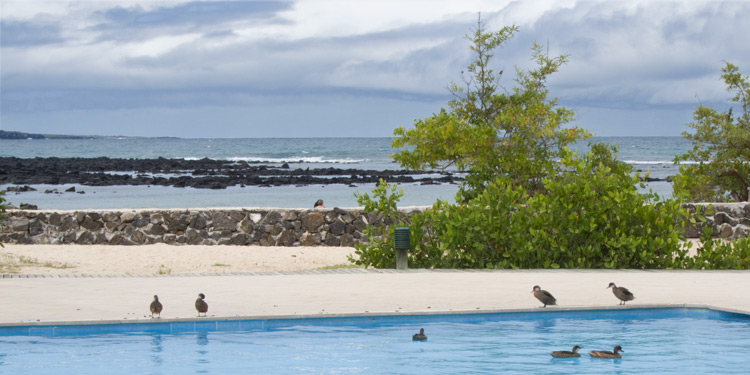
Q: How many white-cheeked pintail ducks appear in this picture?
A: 7